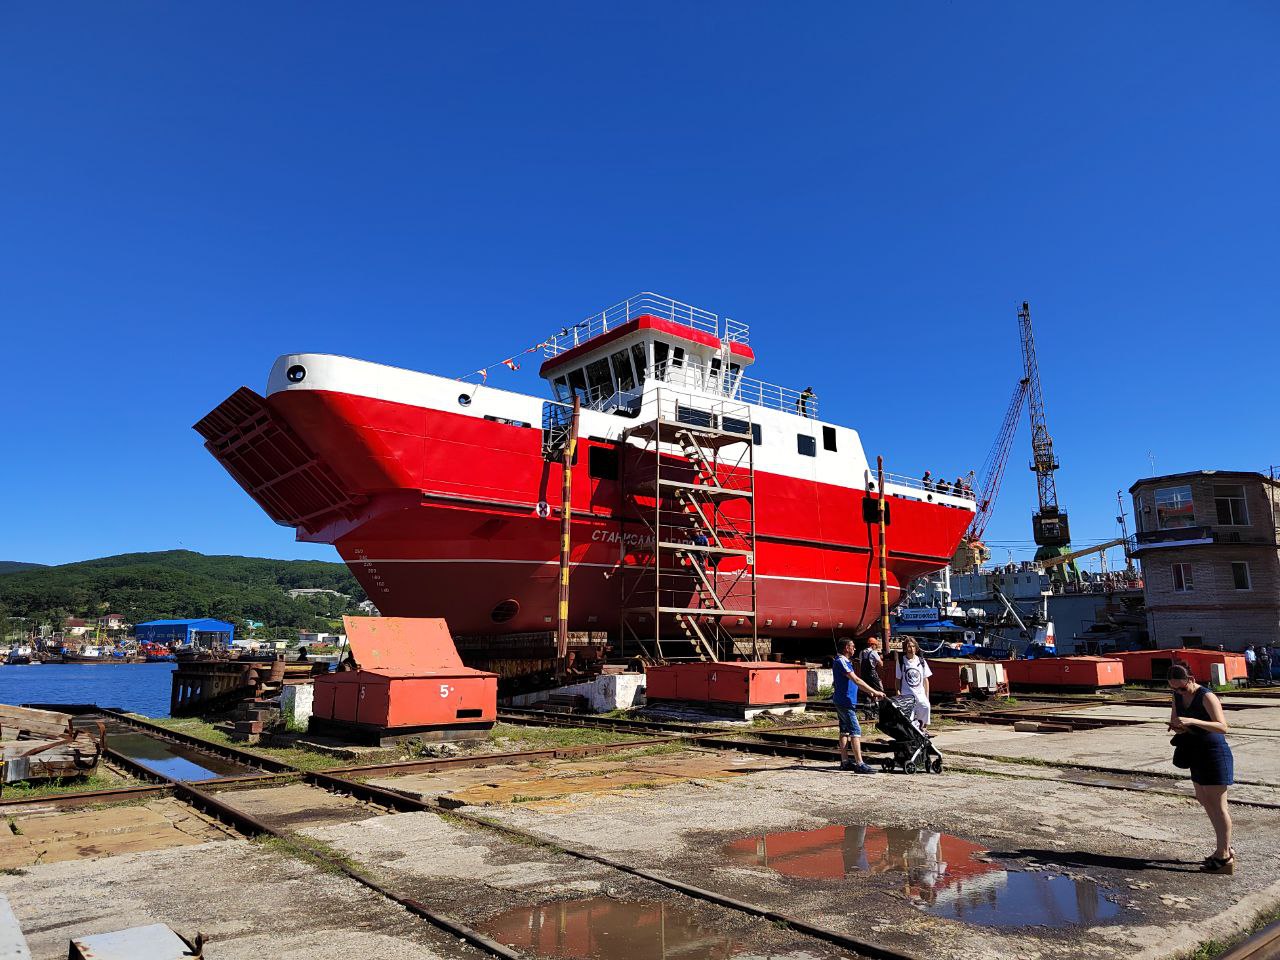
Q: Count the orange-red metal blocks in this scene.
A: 5